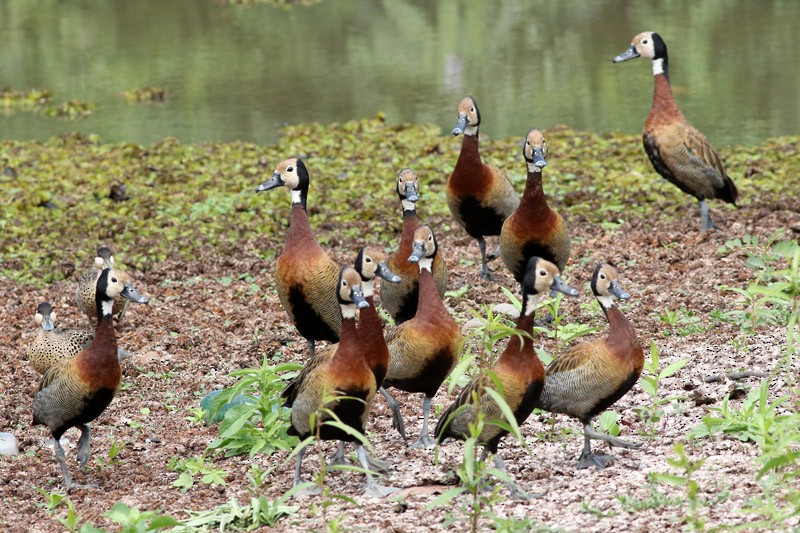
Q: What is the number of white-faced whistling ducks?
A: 11